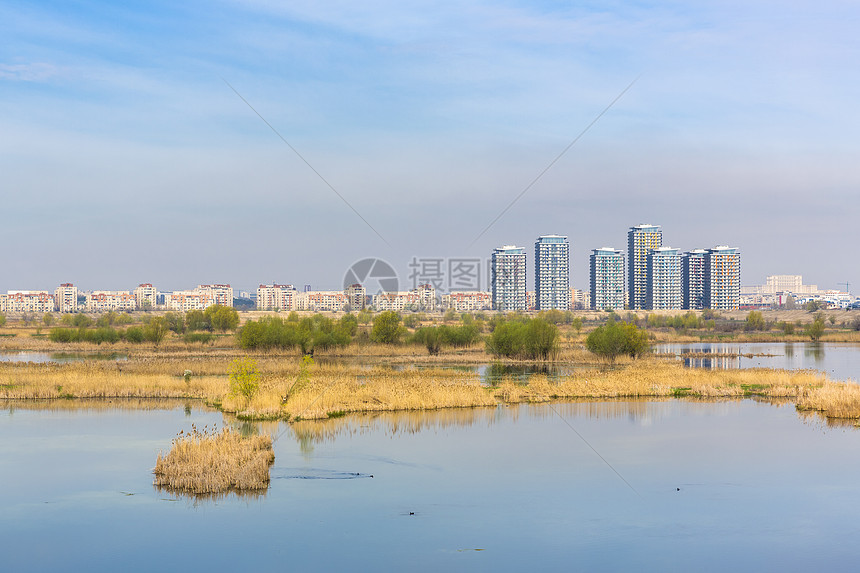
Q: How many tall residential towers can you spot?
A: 7